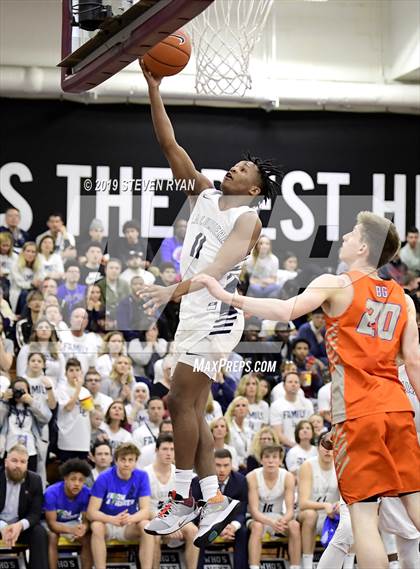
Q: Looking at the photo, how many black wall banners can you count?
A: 1